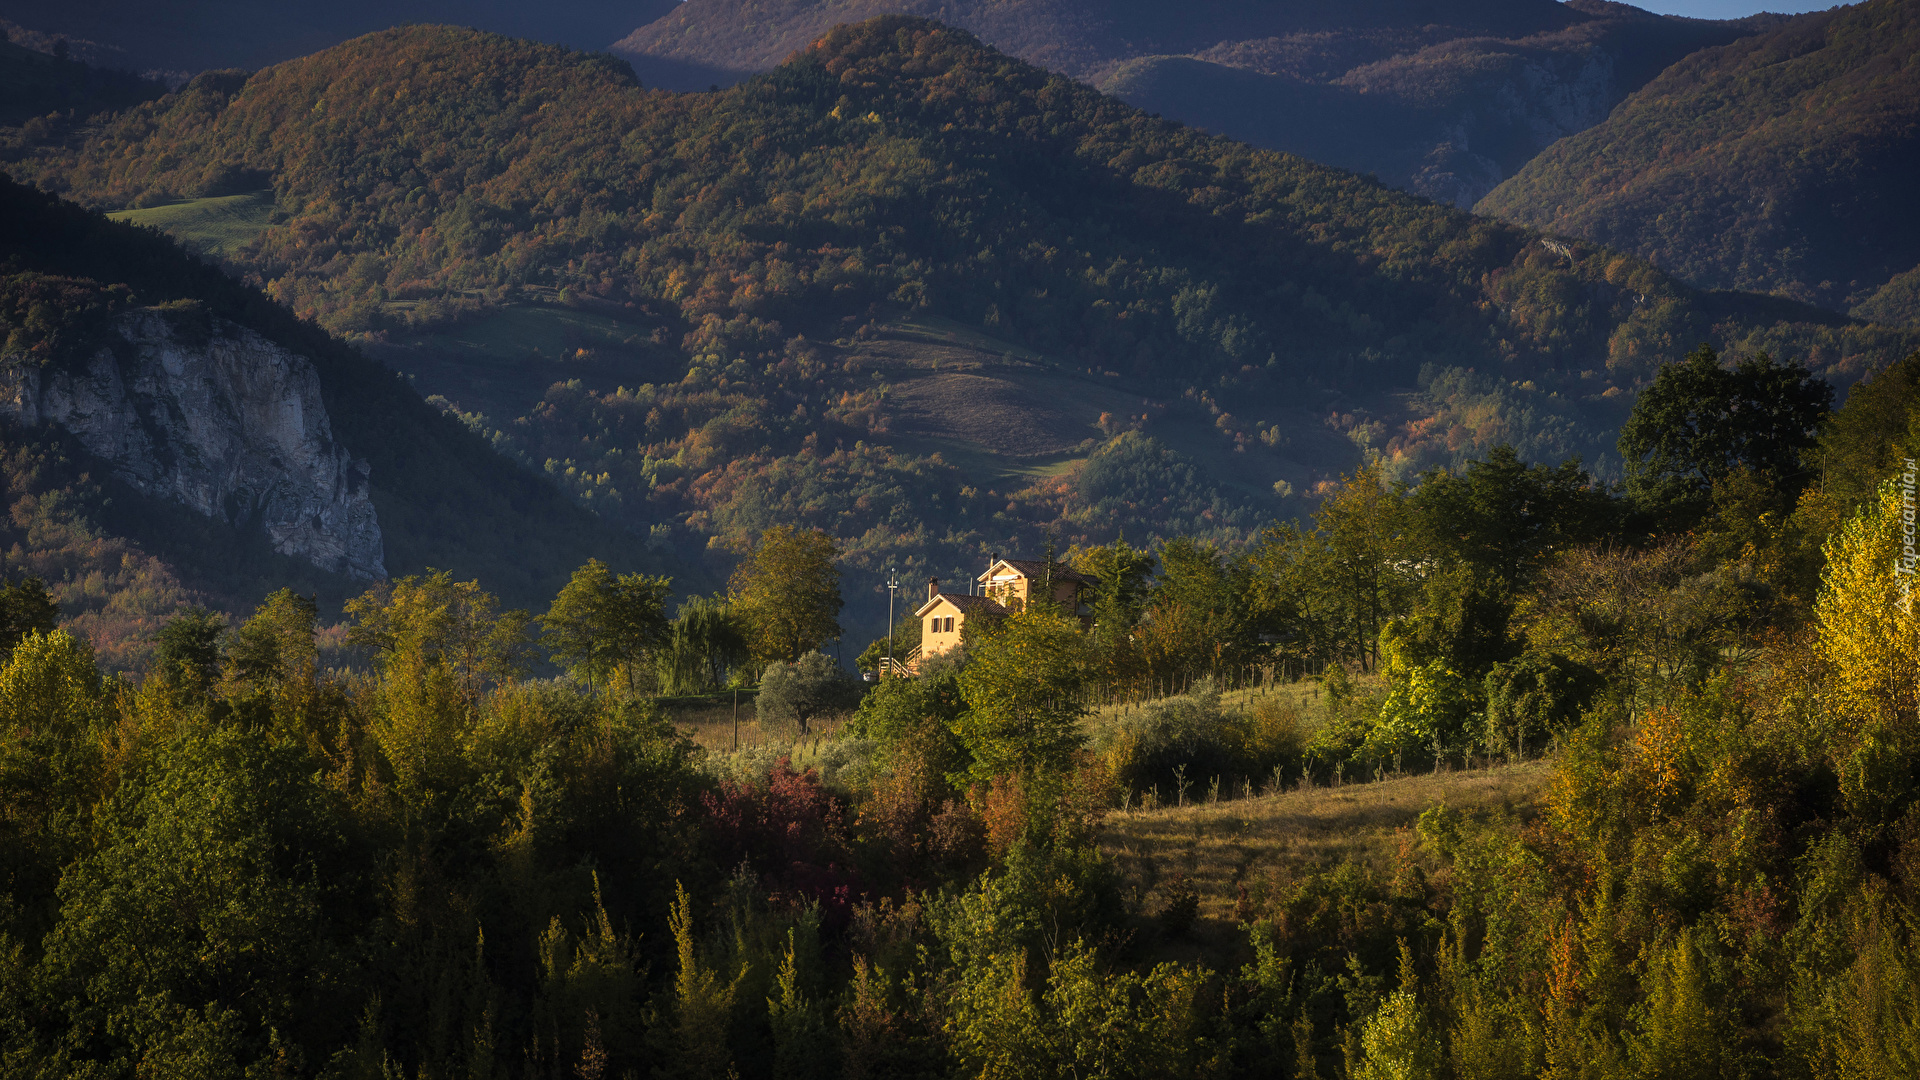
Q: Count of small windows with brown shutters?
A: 2